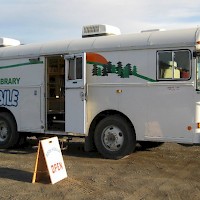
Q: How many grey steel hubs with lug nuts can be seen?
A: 2